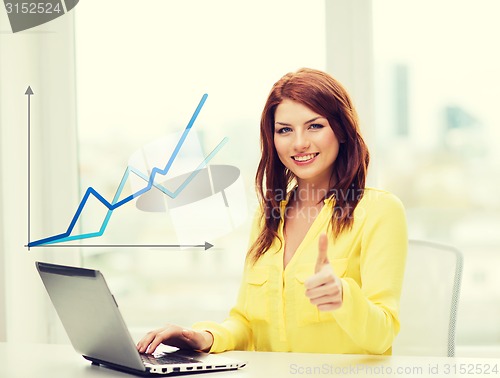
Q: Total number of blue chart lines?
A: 2